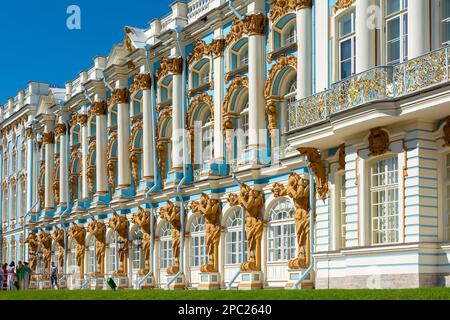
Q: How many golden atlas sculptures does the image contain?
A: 11